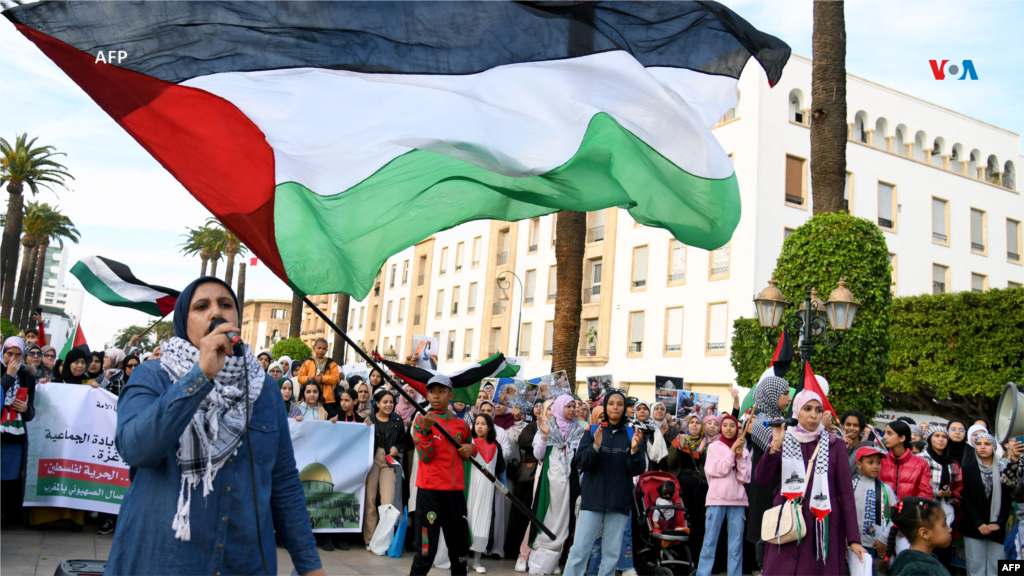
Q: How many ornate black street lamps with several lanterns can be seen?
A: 1